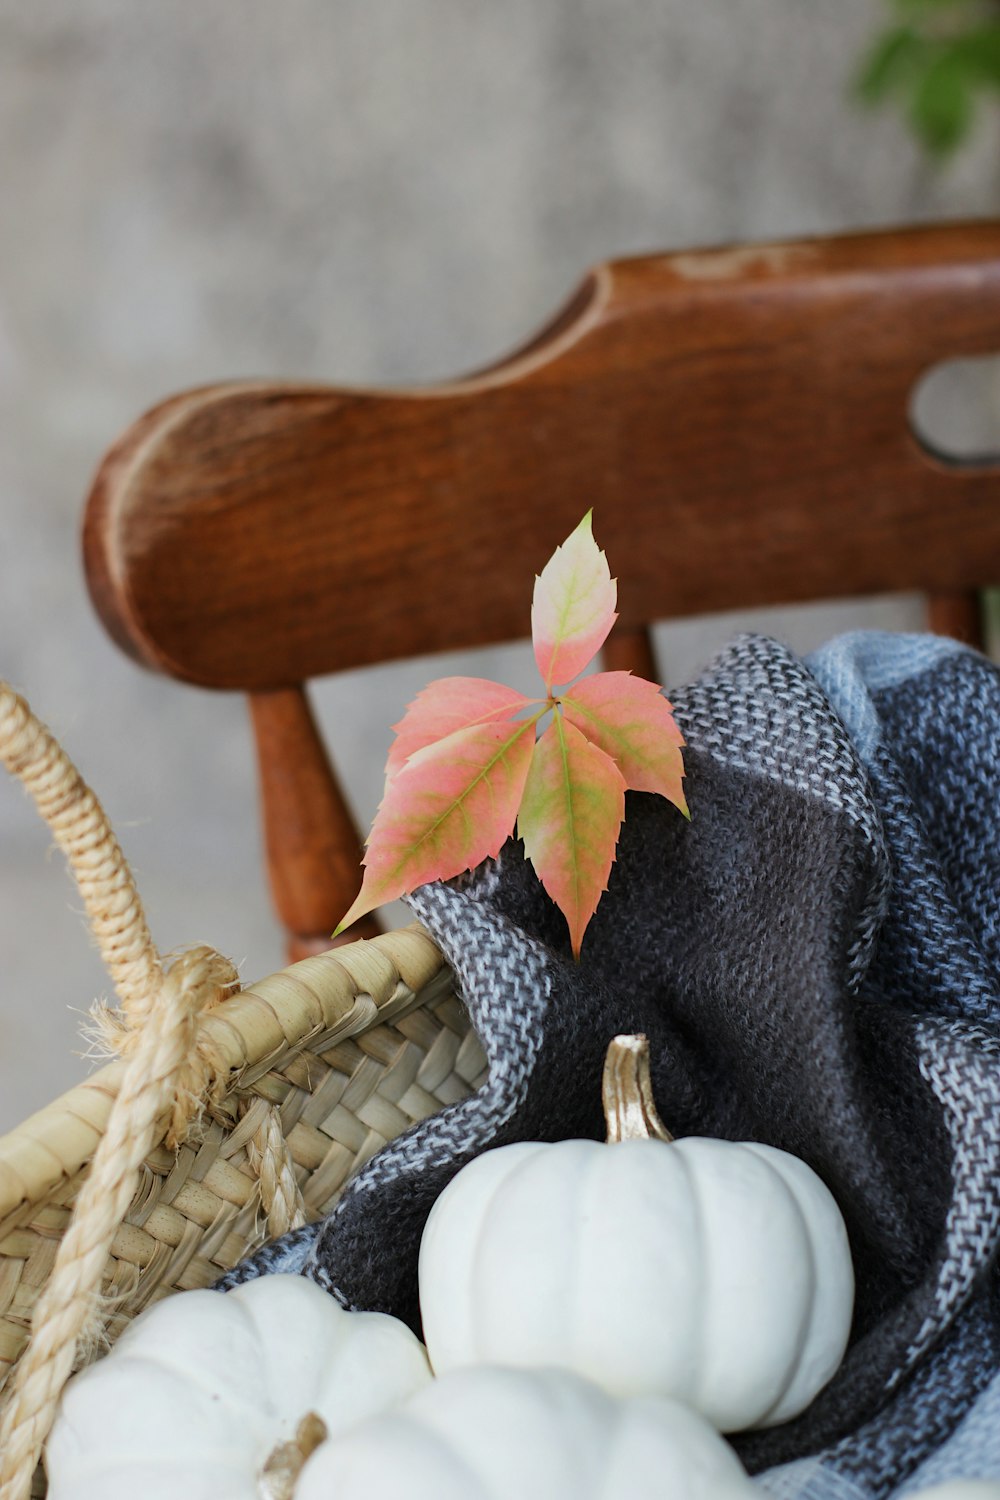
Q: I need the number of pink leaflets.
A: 5